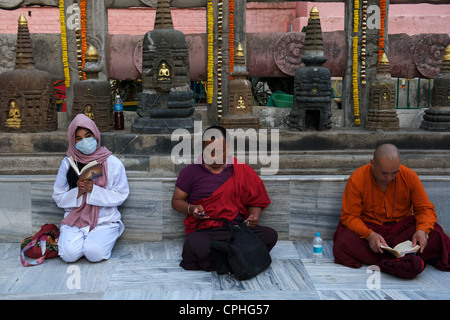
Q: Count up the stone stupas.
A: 7